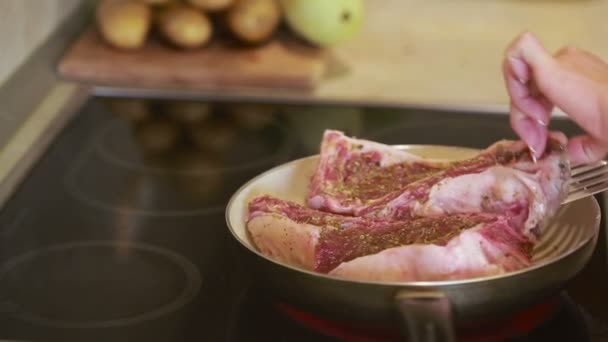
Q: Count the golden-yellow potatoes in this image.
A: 5